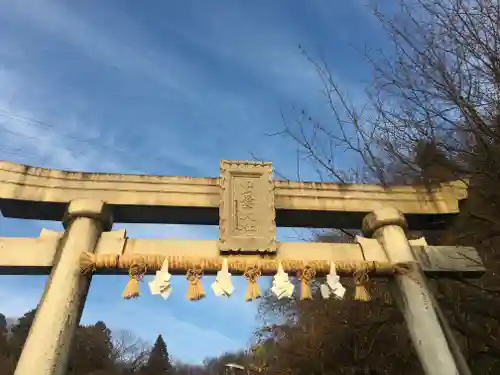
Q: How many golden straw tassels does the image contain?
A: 5